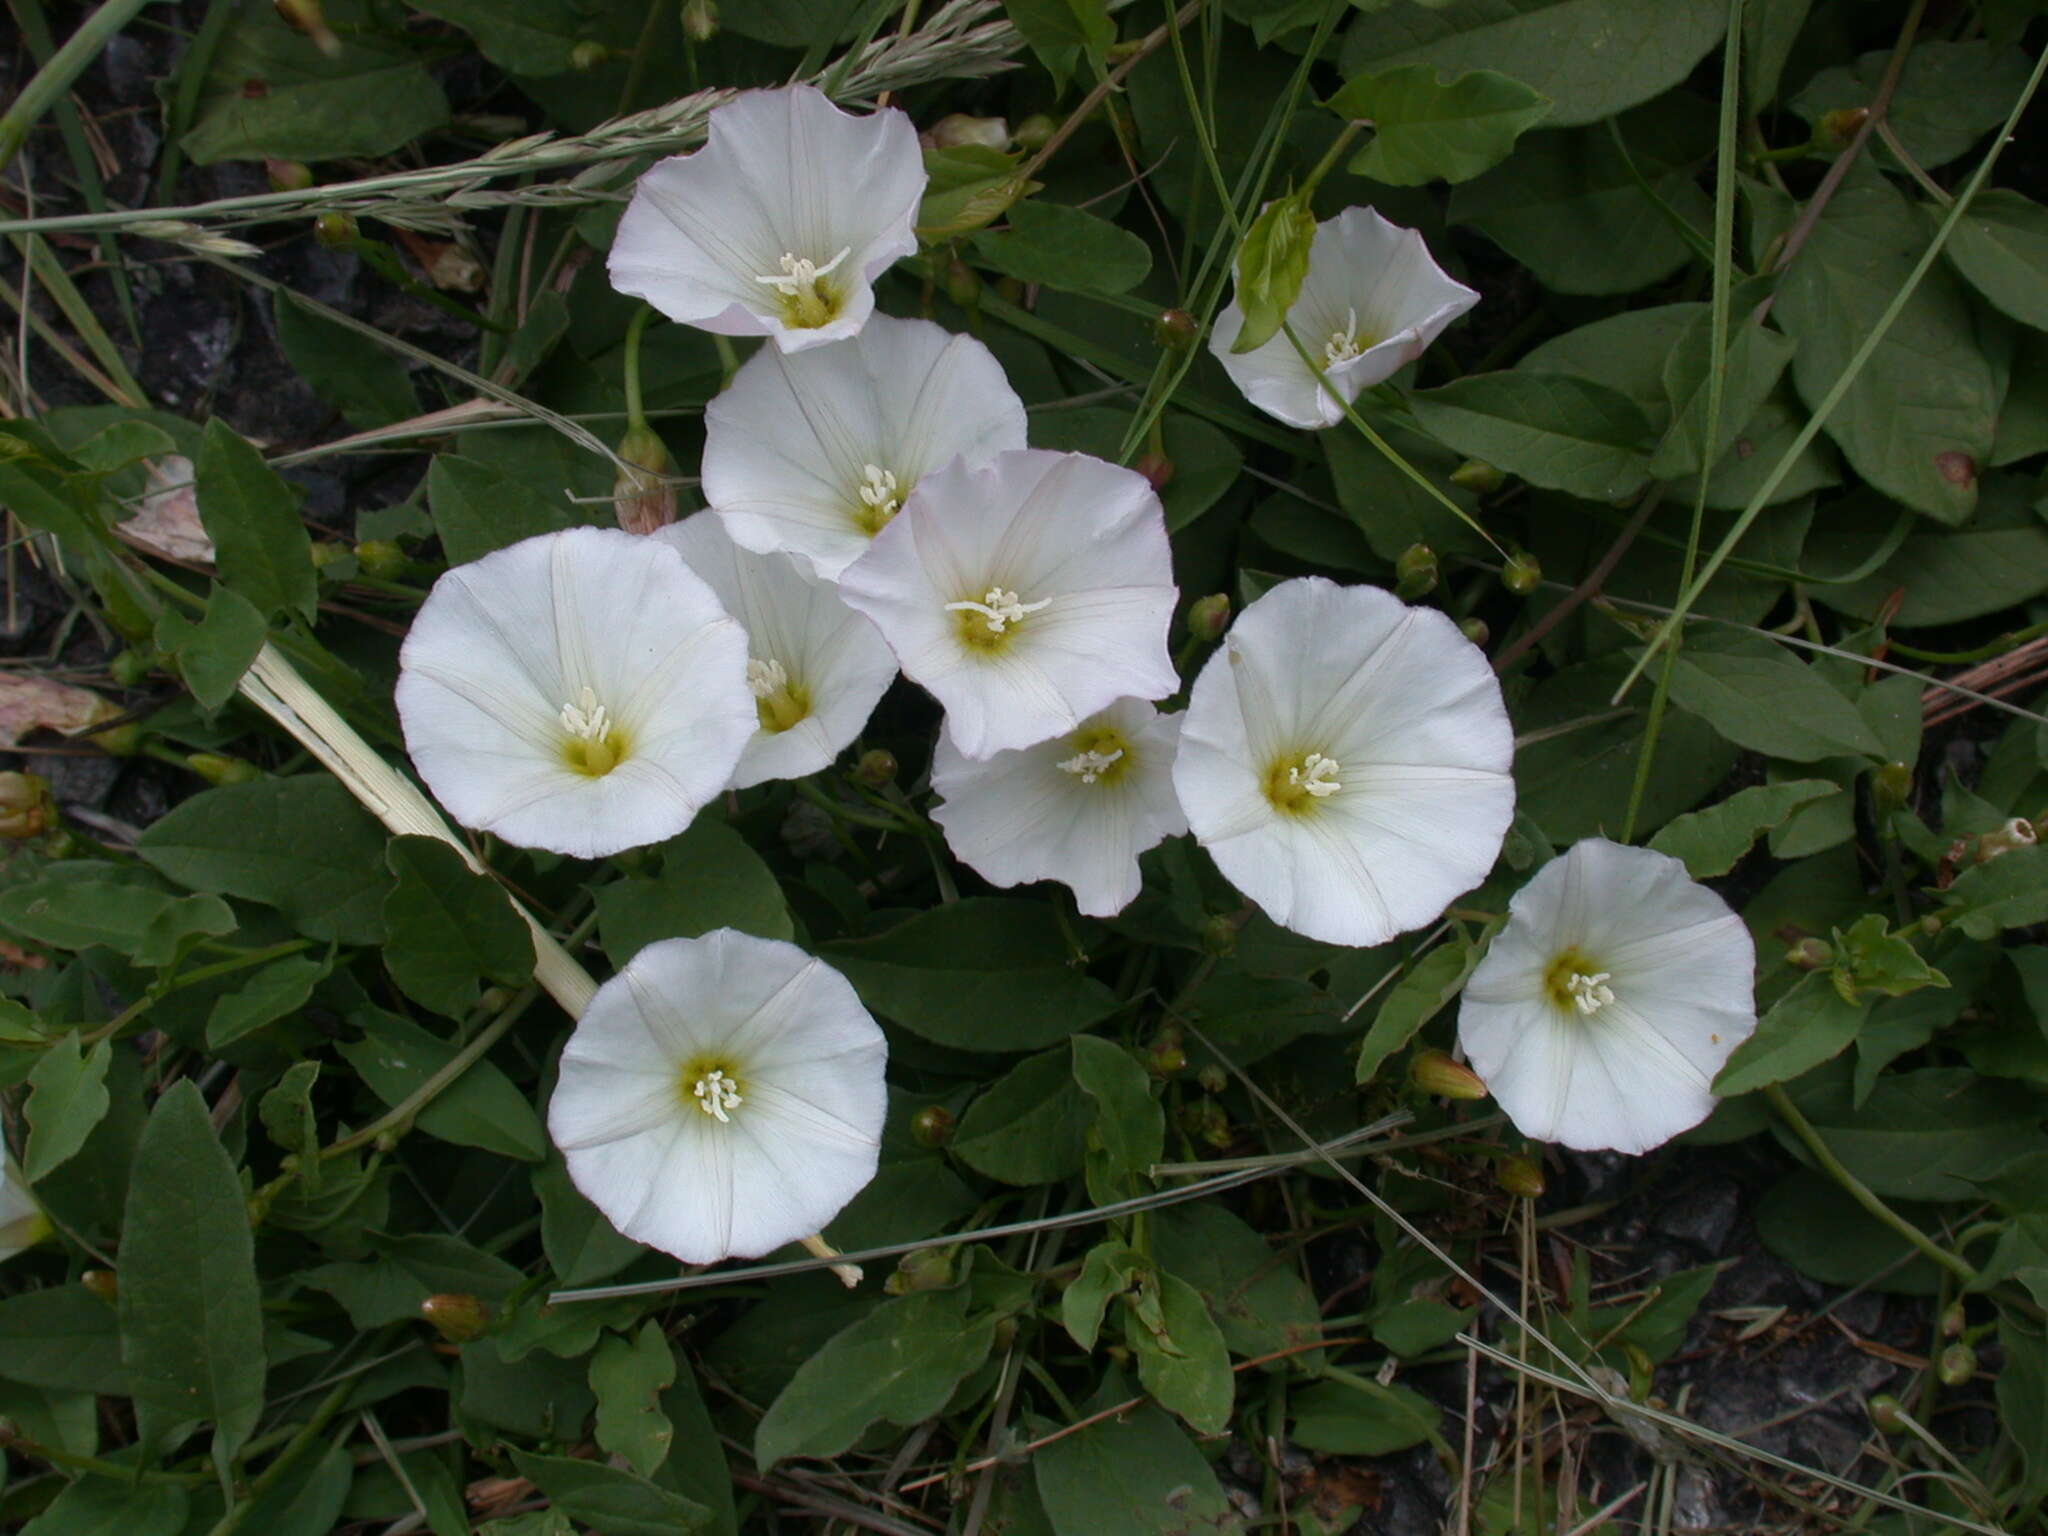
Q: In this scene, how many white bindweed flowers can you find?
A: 10